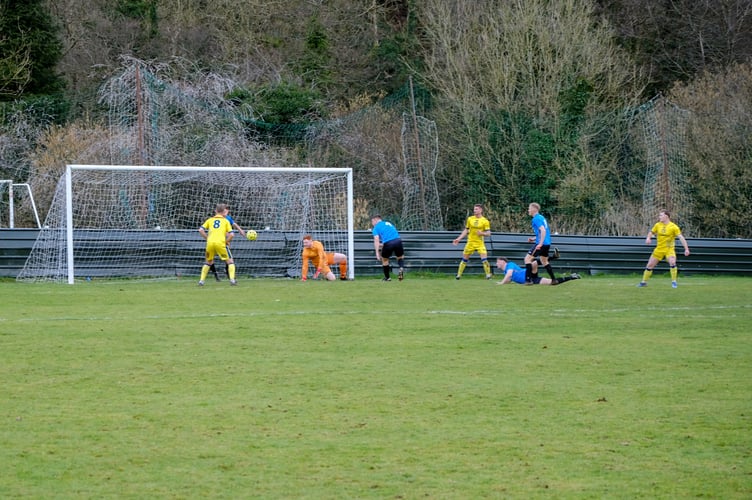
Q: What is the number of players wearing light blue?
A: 4